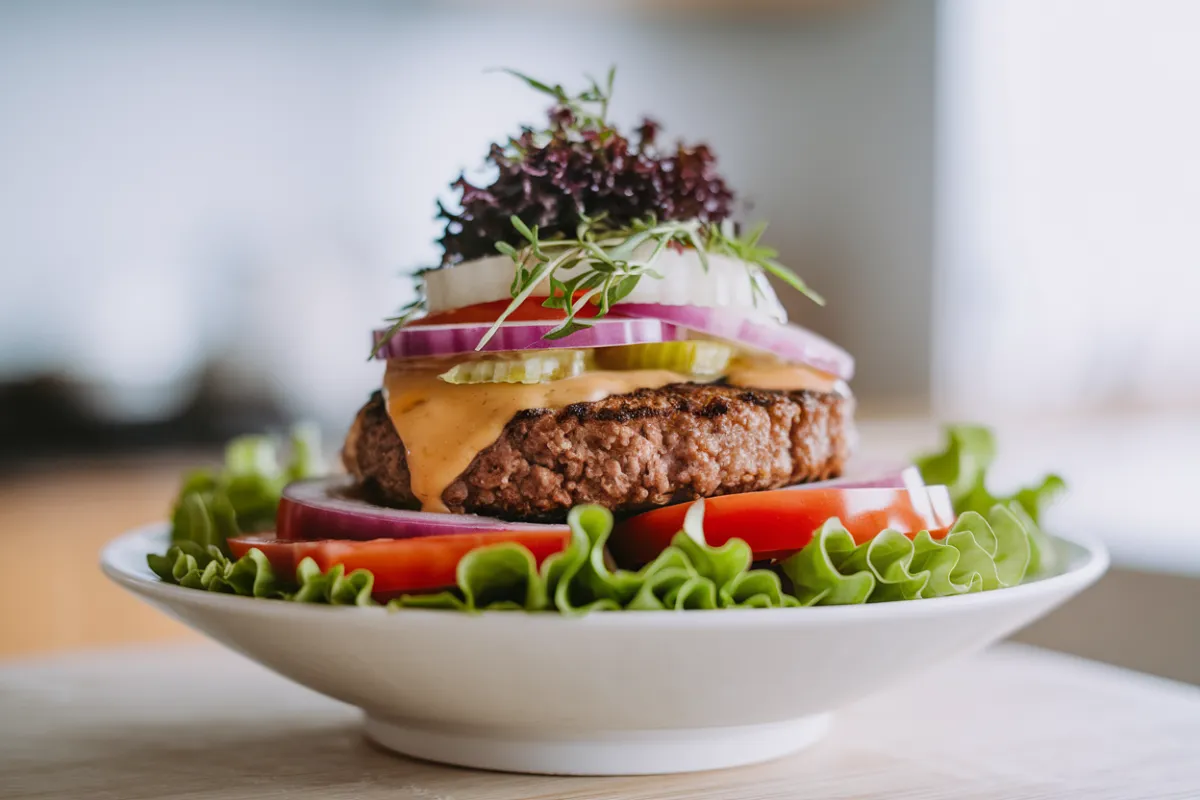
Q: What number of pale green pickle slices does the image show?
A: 2